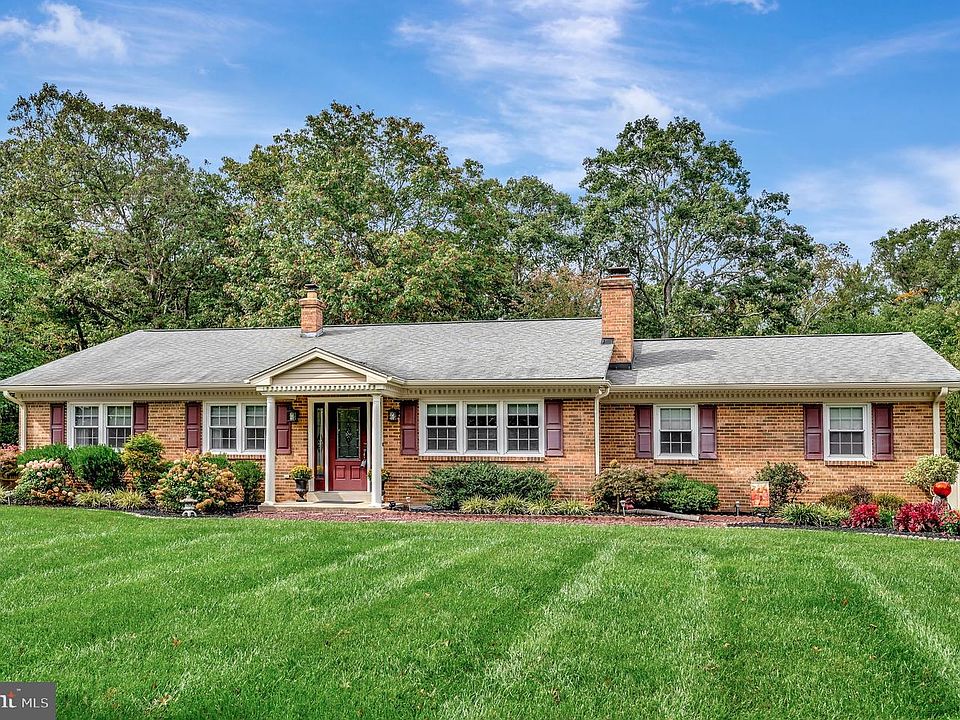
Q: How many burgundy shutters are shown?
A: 10